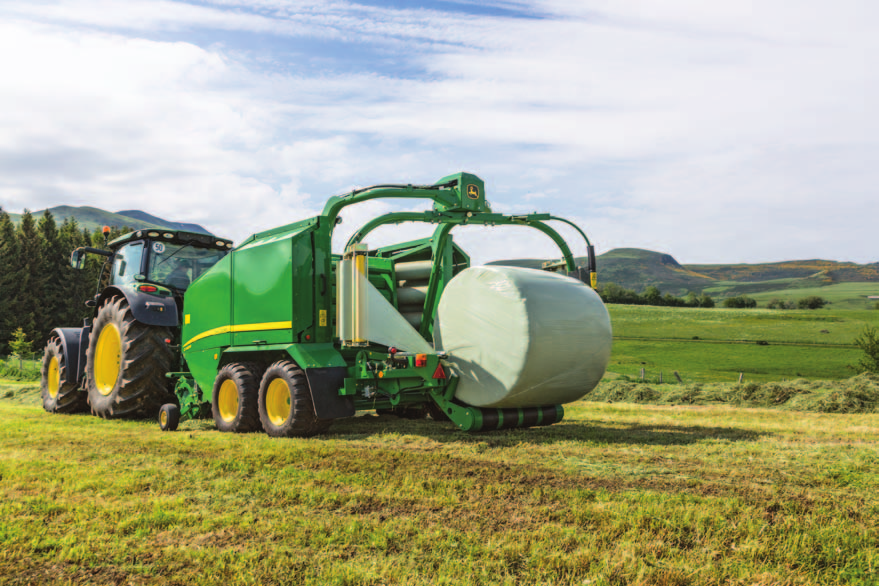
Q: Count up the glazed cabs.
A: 1